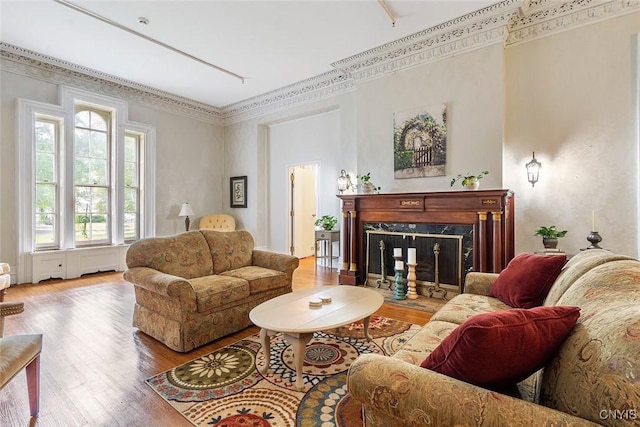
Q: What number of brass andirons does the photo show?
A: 2